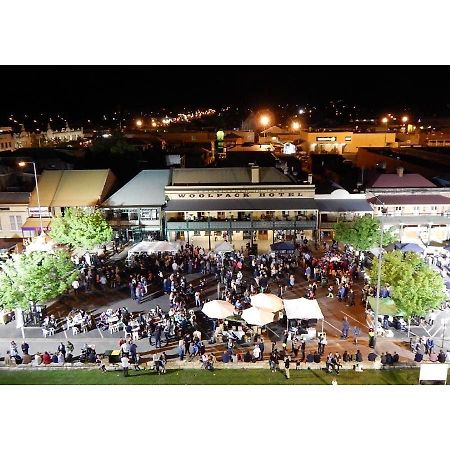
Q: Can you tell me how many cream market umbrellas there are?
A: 3